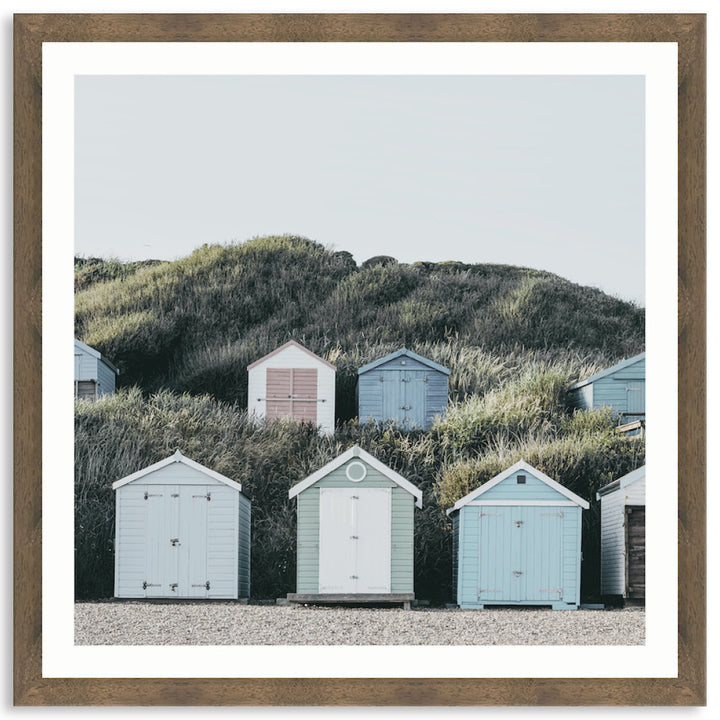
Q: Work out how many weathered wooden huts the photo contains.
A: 8